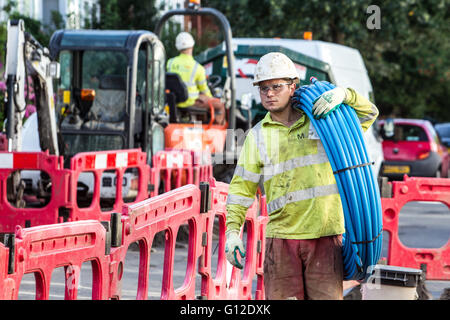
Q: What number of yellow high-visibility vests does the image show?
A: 2